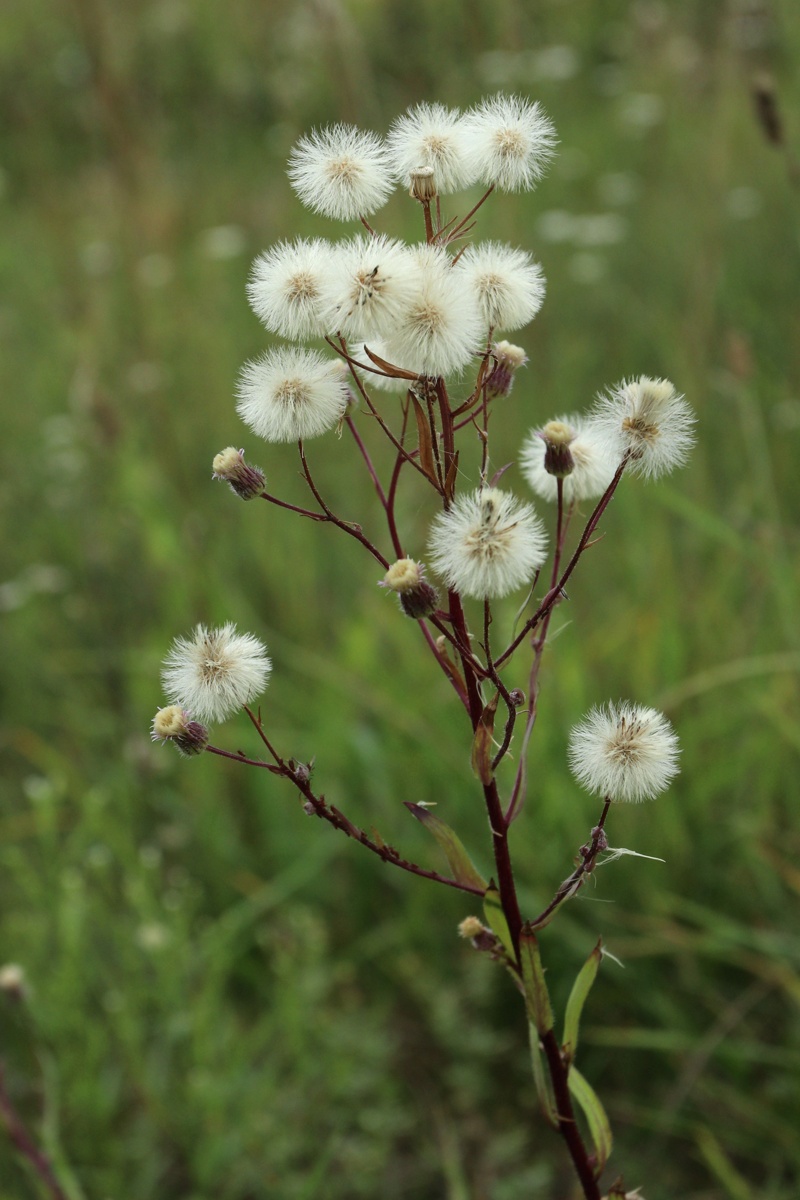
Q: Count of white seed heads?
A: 14